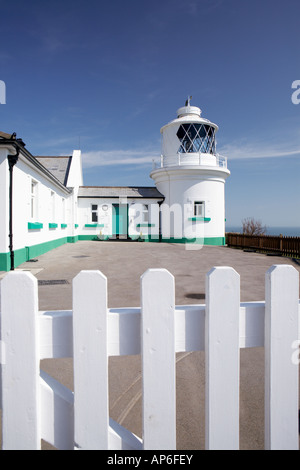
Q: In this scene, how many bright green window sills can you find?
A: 7